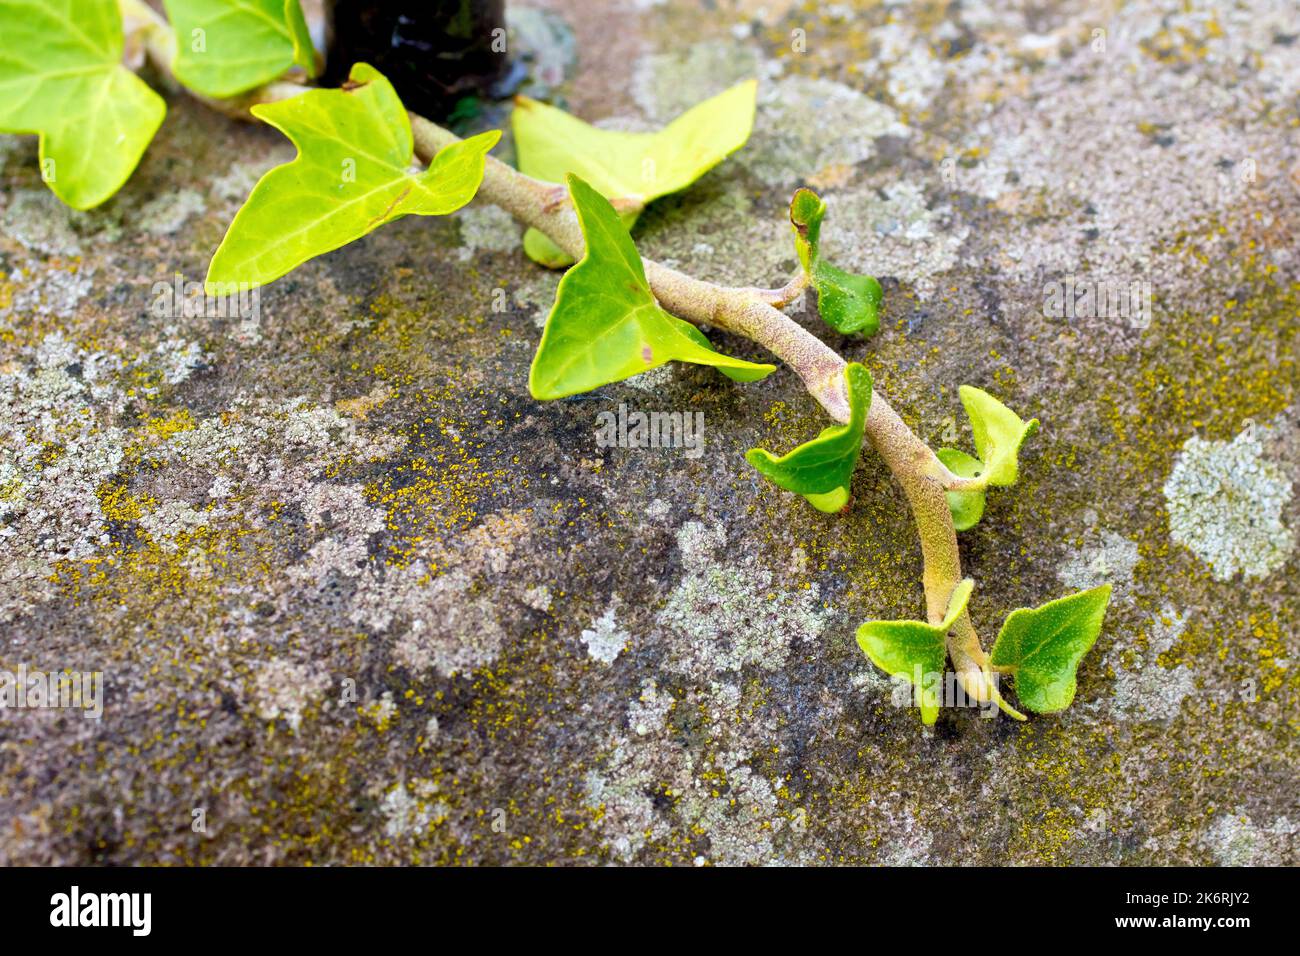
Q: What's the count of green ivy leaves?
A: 10